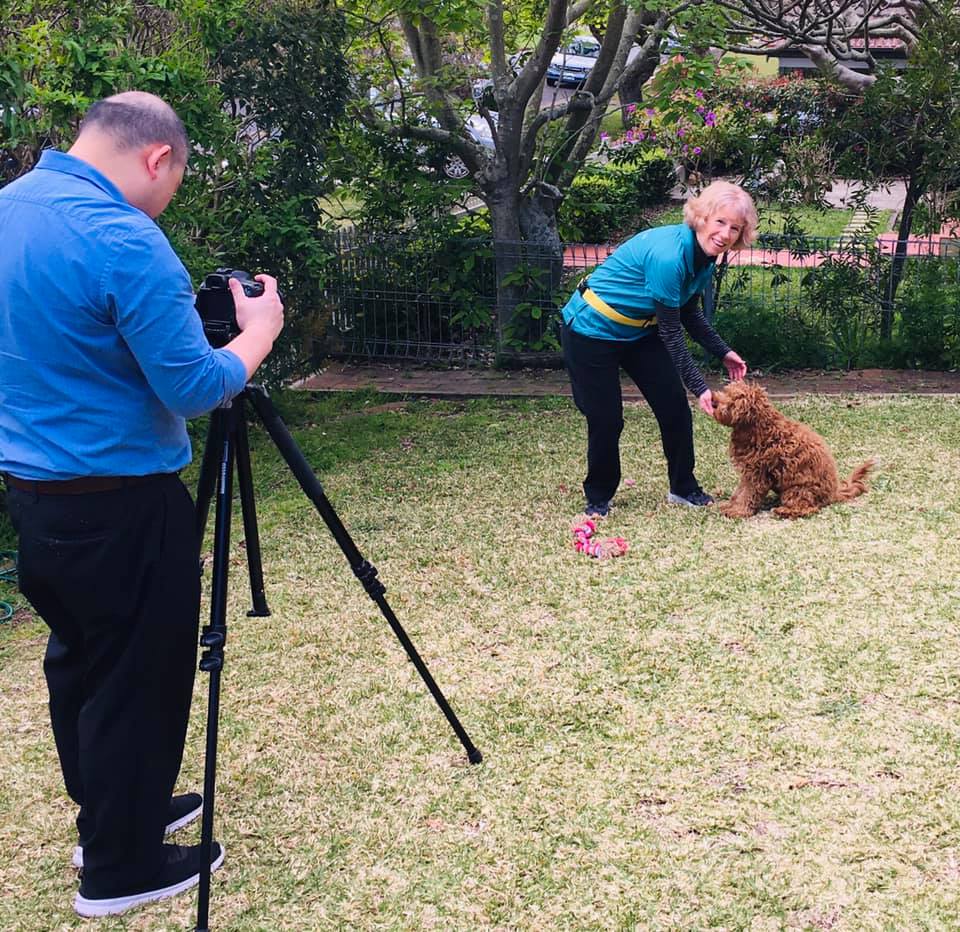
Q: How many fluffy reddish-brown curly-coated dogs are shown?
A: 1